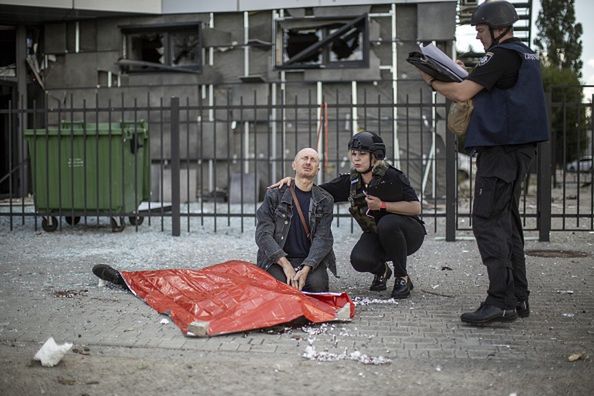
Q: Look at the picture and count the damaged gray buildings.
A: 1